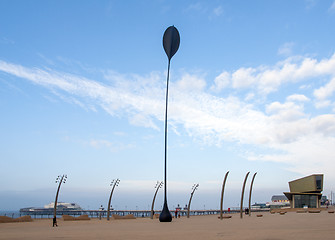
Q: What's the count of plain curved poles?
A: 3